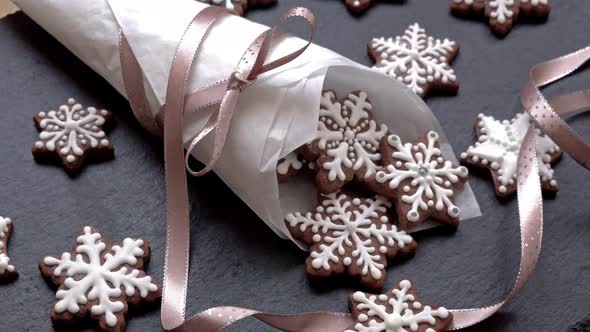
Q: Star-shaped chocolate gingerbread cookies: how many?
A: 13